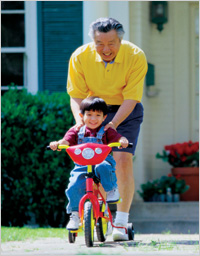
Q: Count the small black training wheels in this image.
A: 2